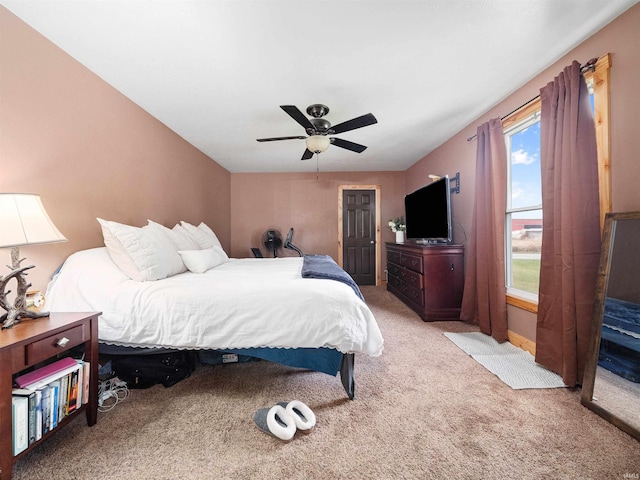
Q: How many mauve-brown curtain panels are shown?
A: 2